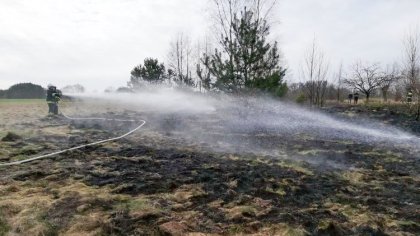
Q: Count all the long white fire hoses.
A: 1